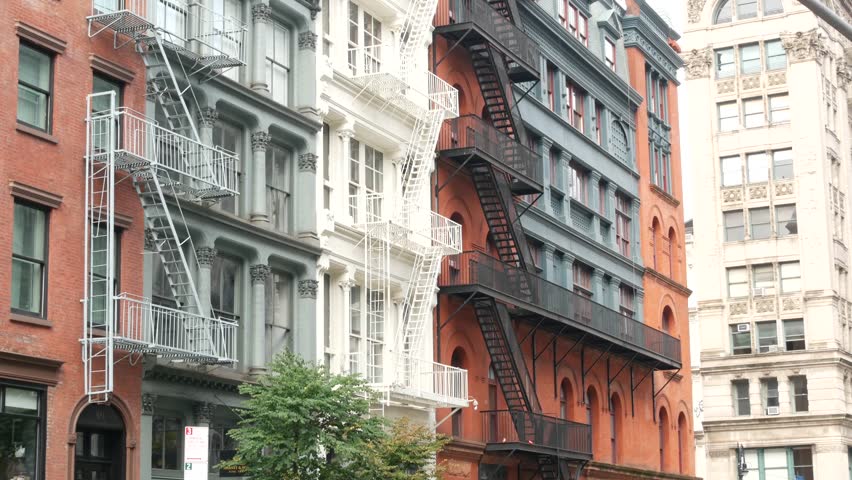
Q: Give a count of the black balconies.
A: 4